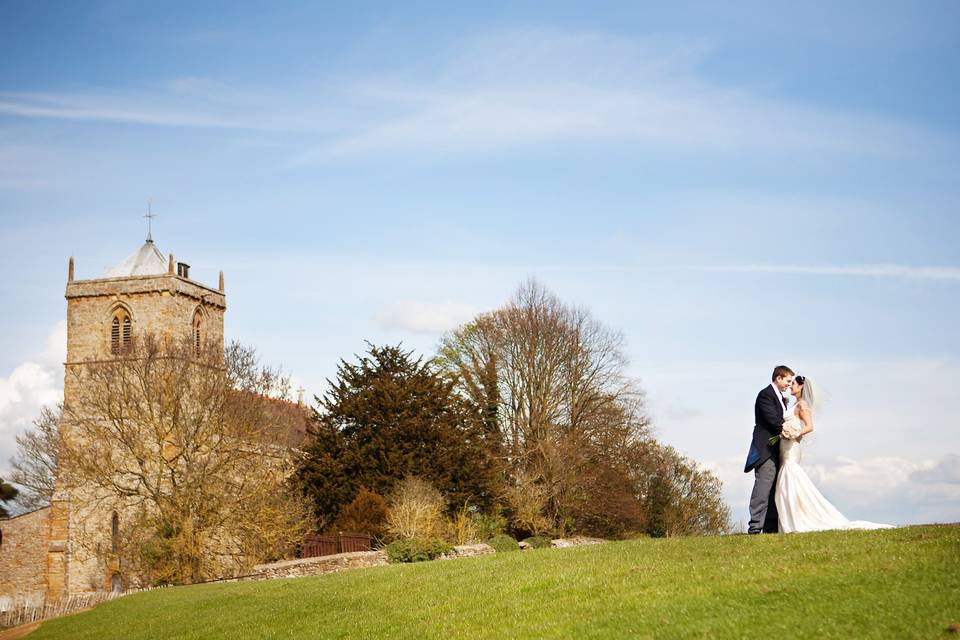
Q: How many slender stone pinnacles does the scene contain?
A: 3